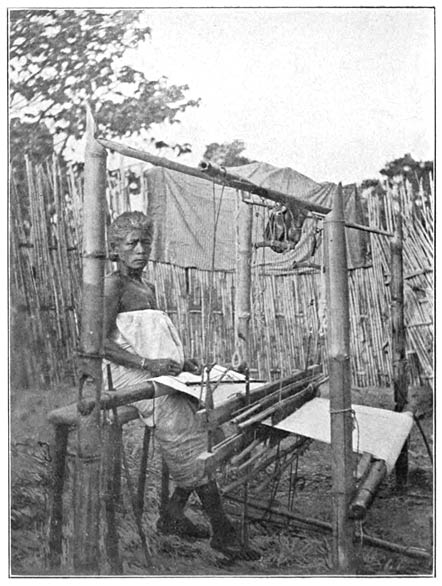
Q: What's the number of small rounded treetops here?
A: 2